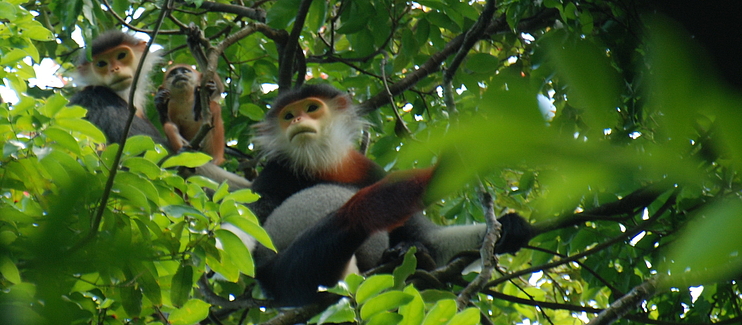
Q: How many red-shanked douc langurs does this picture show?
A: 3